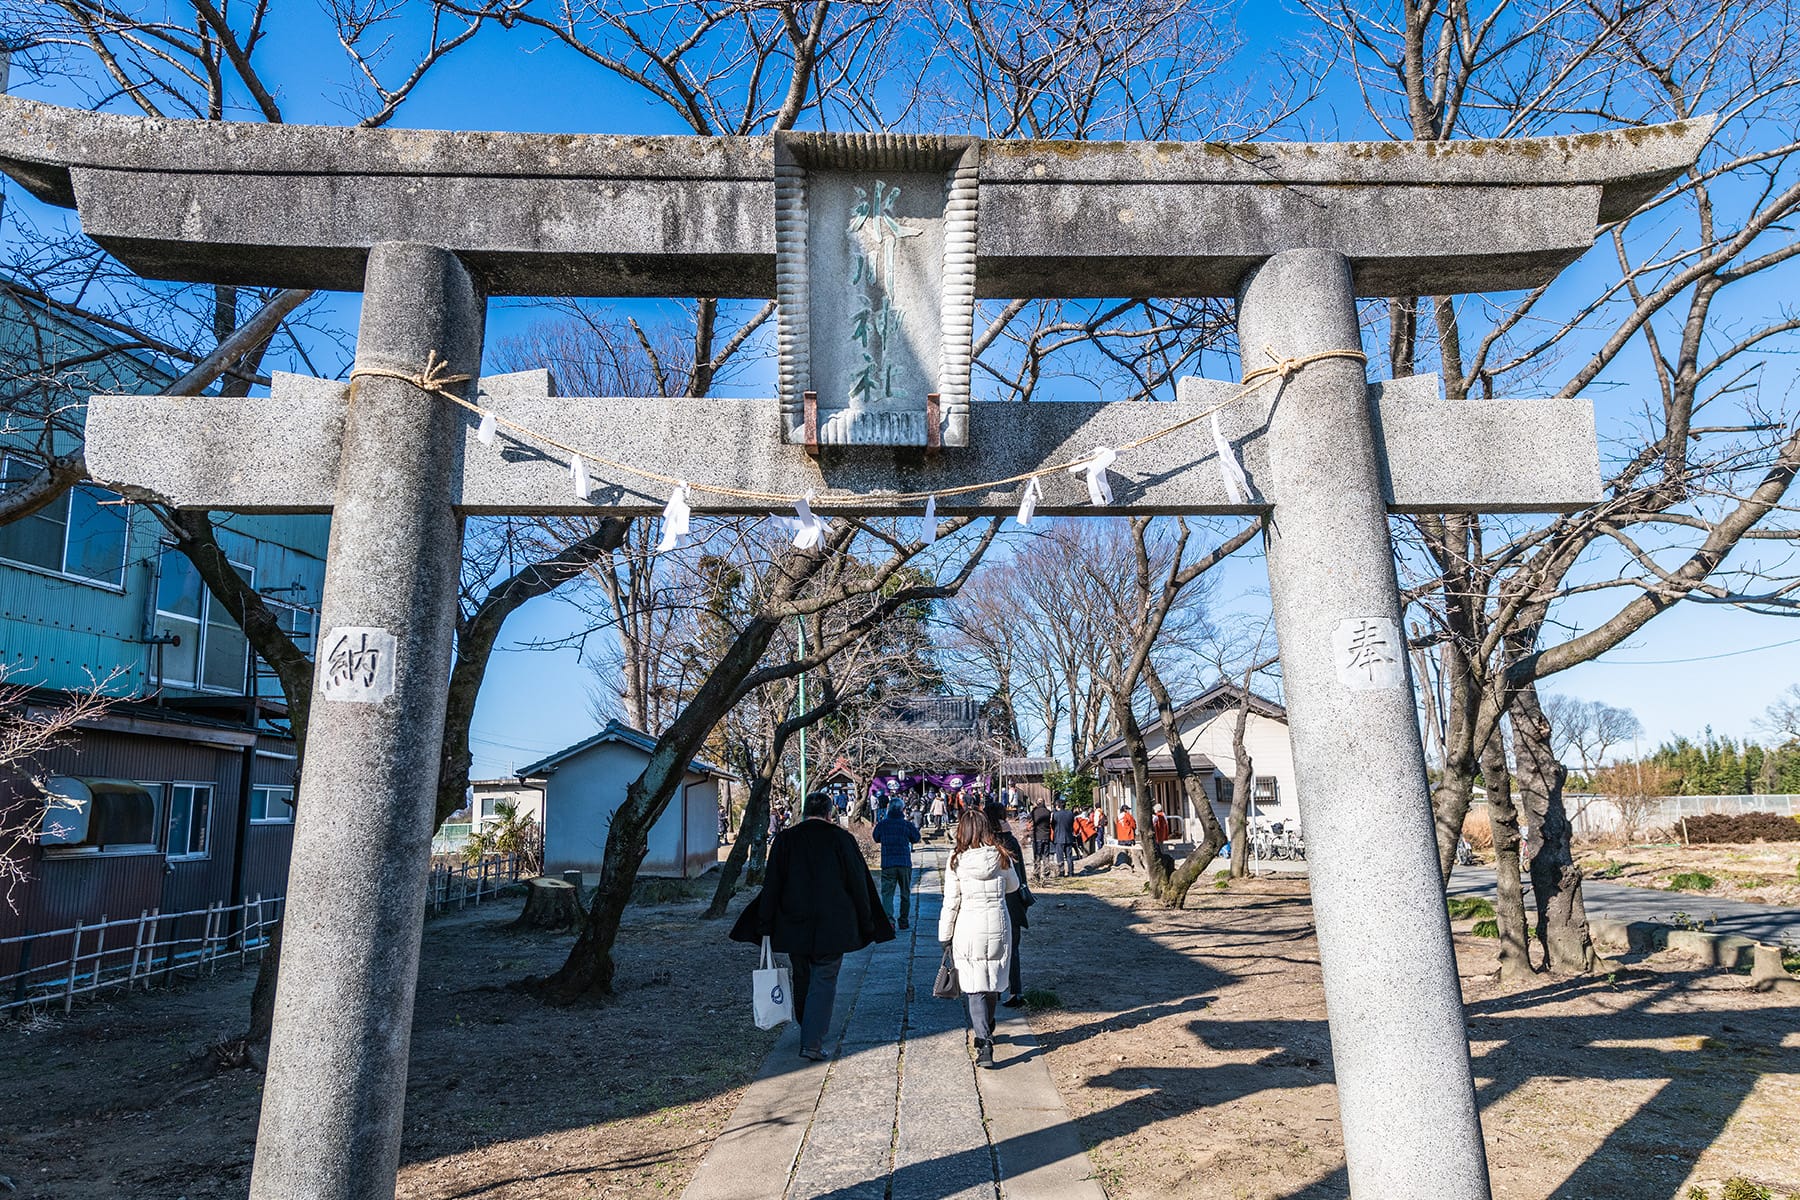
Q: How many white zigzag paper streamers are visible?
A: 8